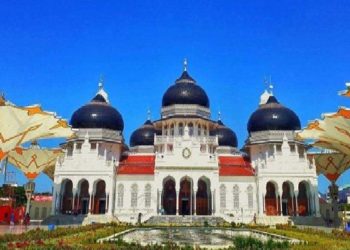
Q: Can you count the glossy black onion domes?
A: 5